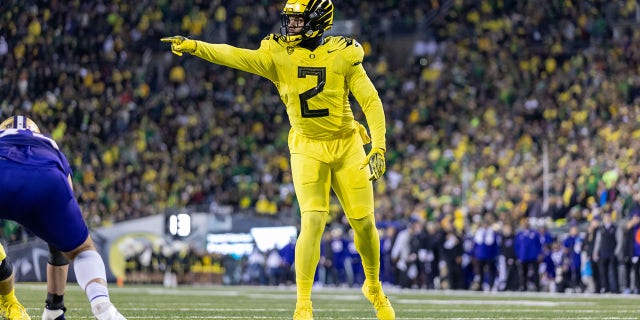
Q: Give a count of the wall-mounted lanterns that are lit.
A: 0